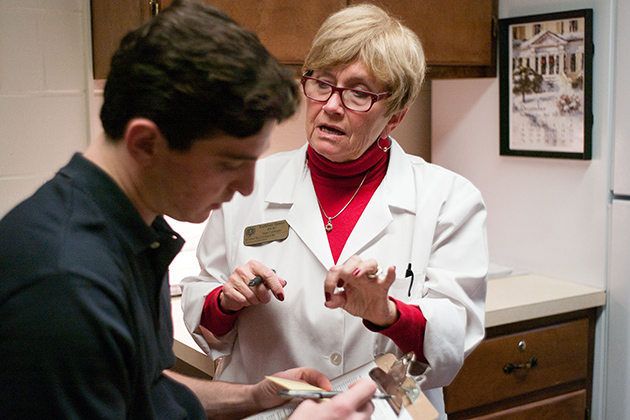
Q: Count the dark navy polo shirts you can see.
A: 1